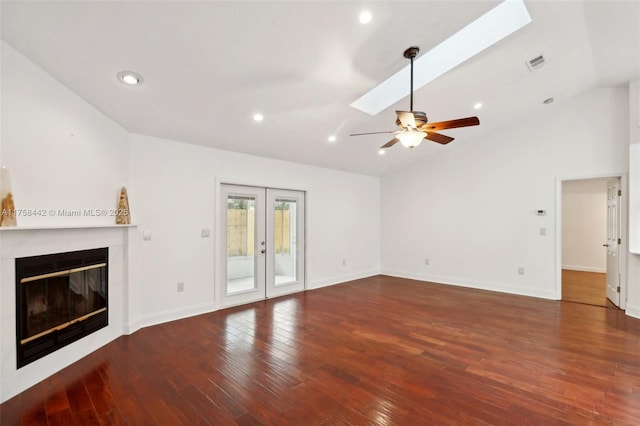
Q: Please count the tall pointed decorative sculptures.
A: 2